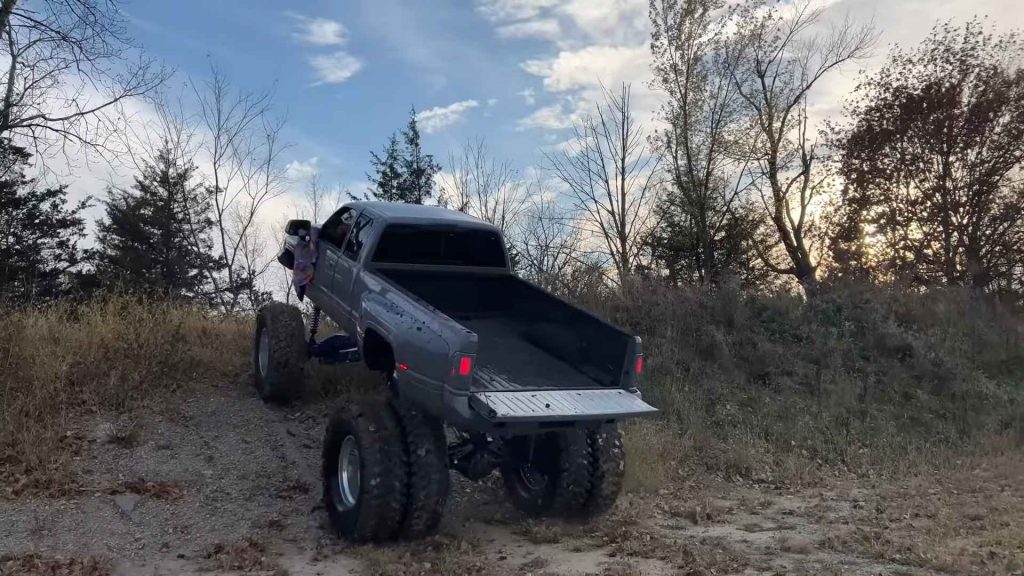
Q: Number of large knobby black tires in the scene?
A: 5